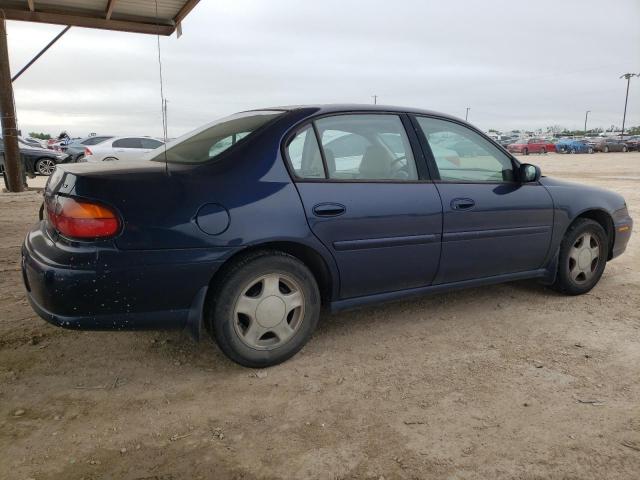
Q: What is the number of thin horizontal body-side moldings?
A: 2